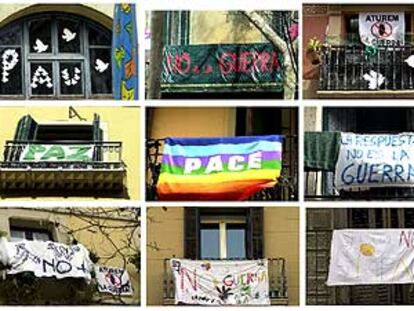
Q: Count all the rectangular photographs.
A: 9